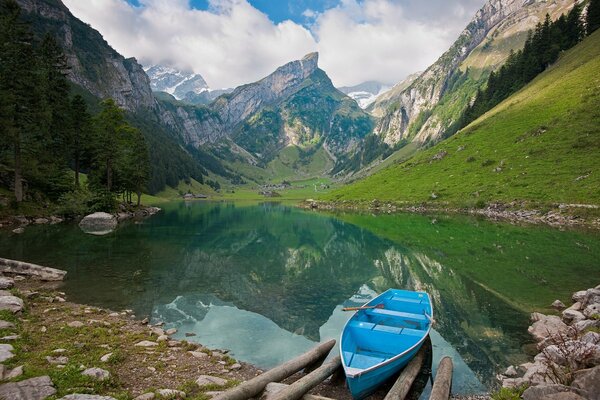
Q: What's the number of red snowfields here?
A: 0